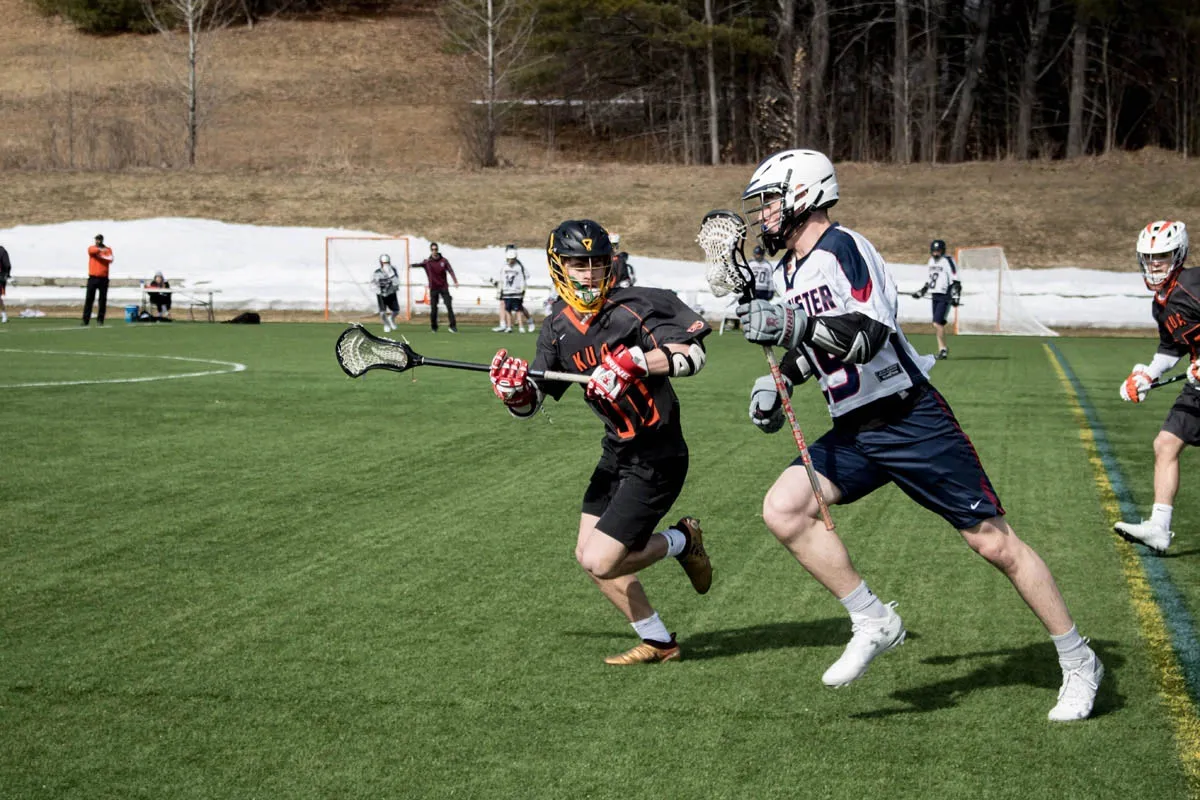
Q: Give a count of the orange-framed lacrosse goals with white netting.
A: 2